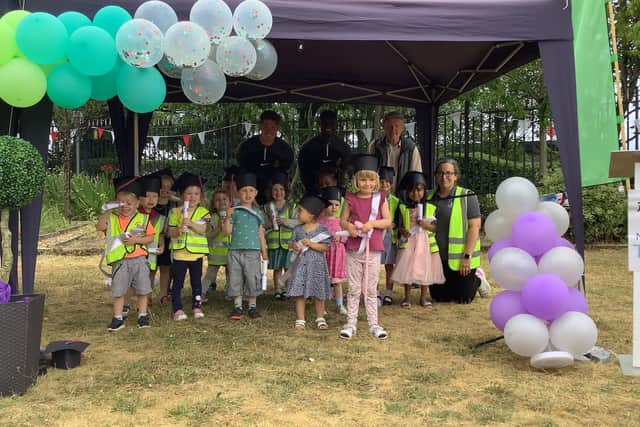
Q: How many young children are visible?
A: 14